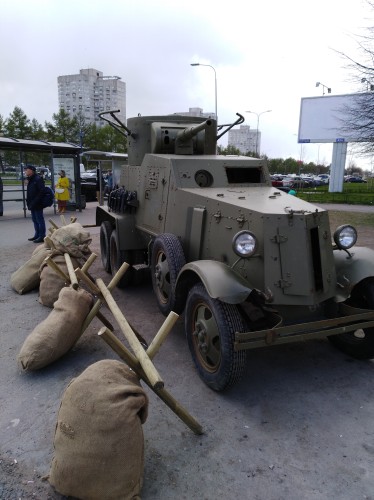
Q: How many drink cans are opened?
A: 0